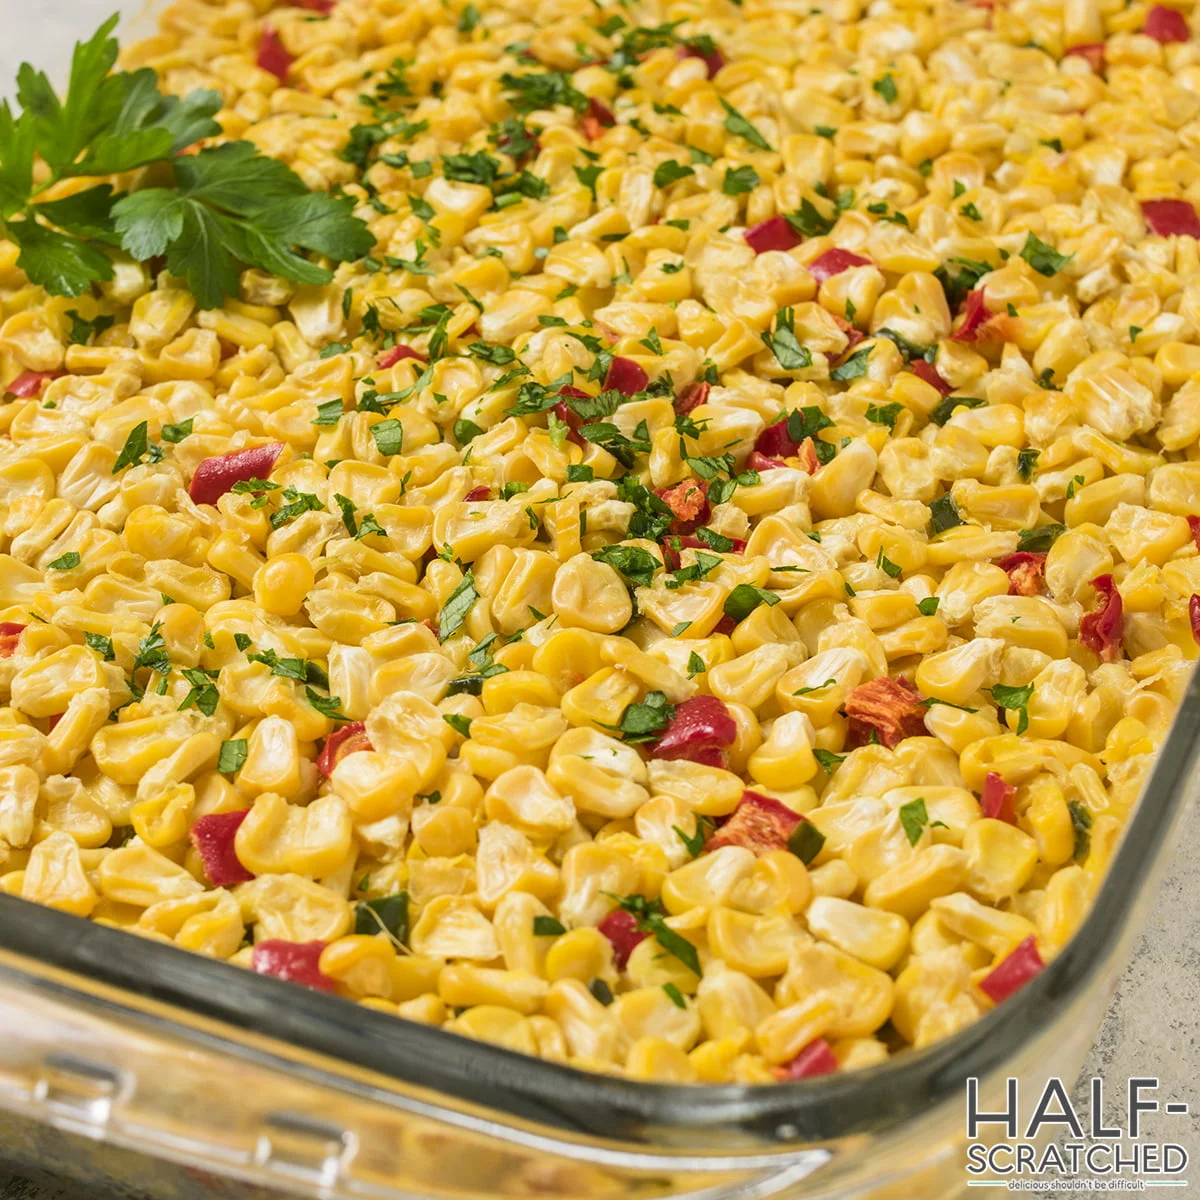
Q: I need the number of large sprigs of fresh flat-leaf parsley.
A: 1